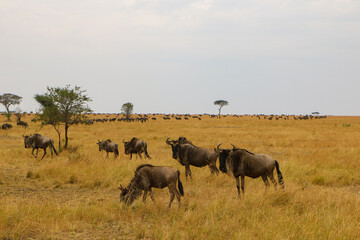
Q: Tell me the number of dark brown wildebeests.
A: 6